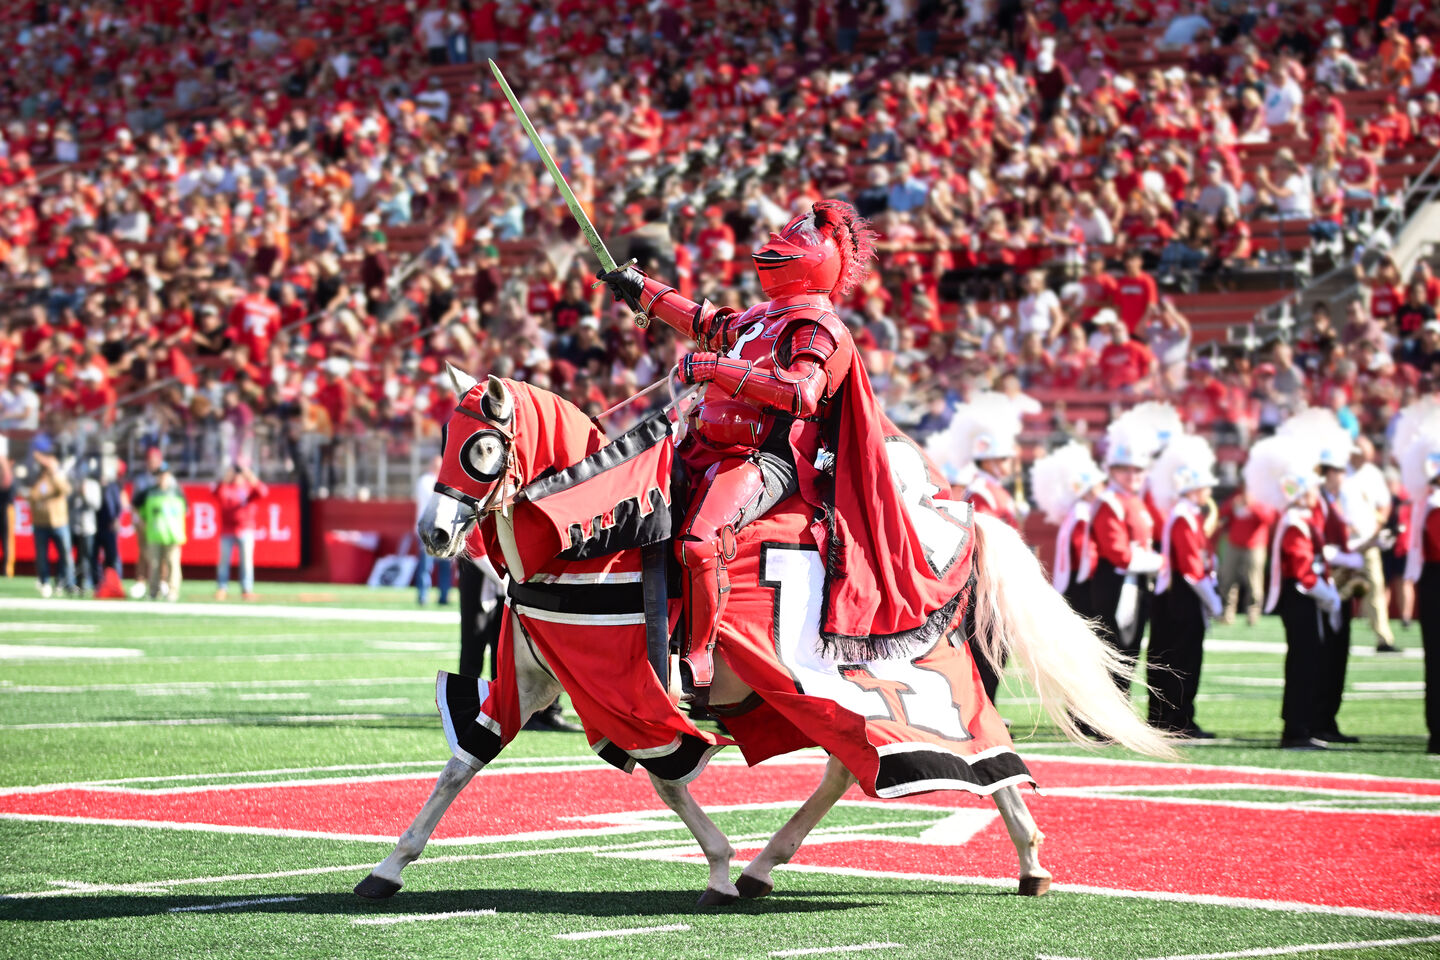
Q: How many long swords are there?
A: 1